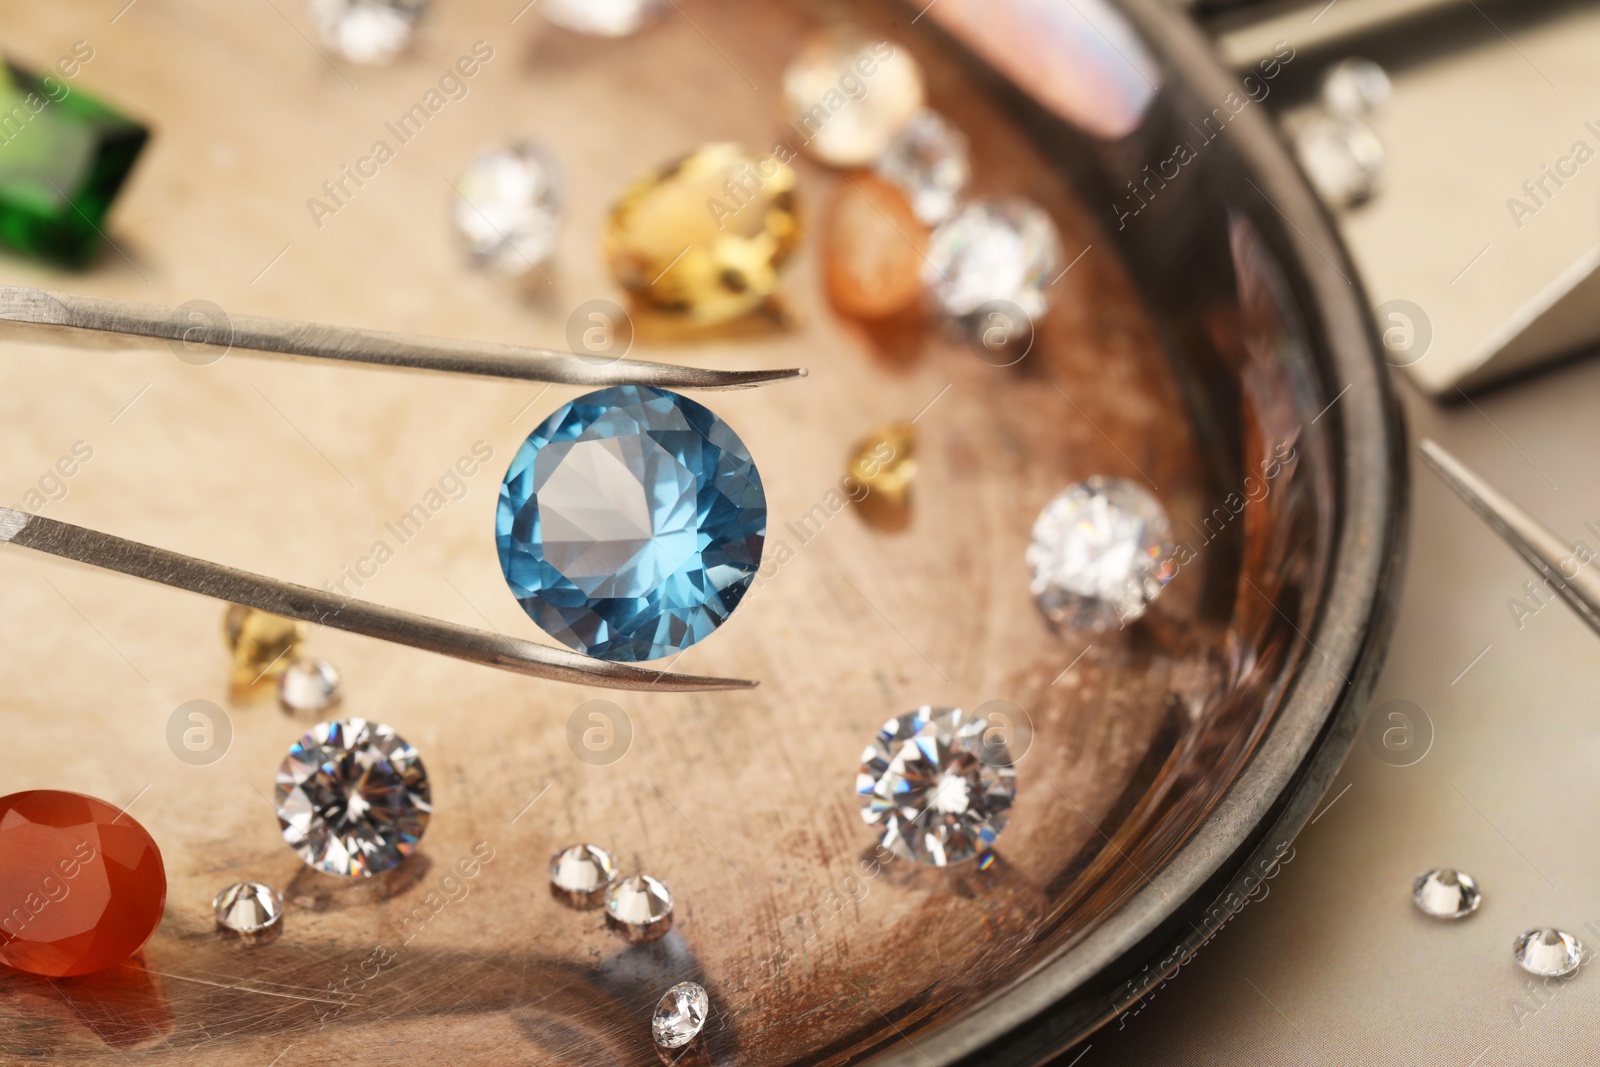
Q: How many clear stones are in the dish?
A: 13